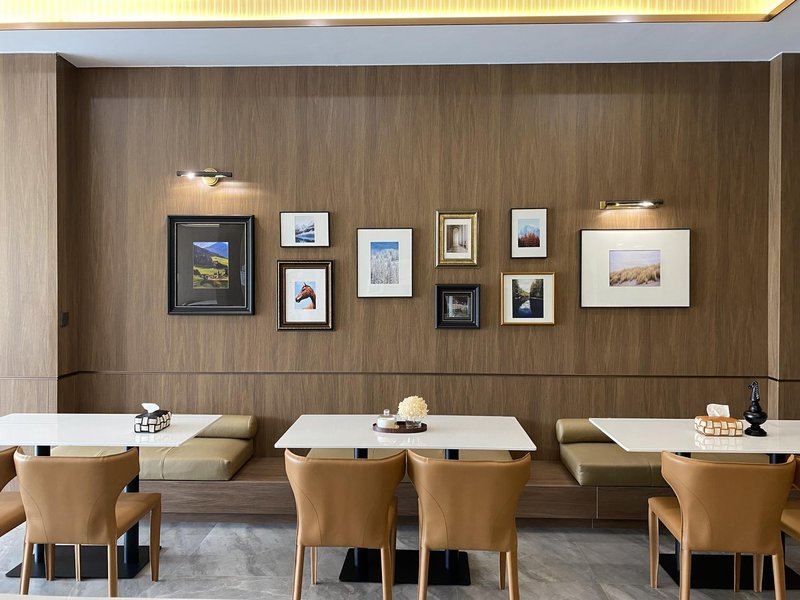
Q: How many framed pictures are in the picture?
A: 9